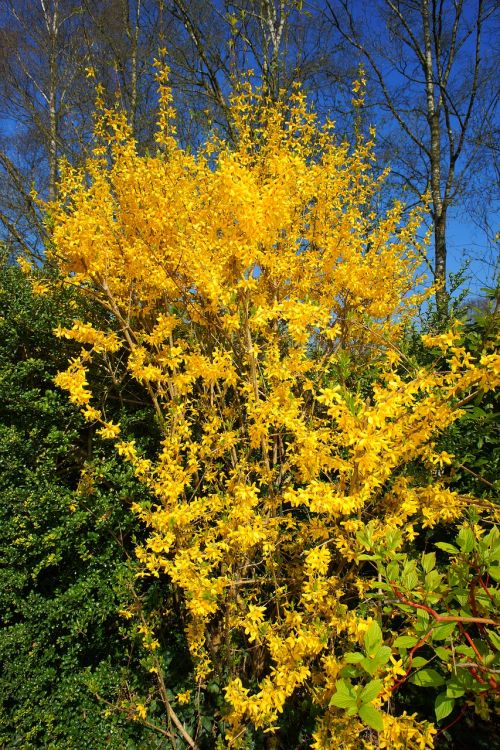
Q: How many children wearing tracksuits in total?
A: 0